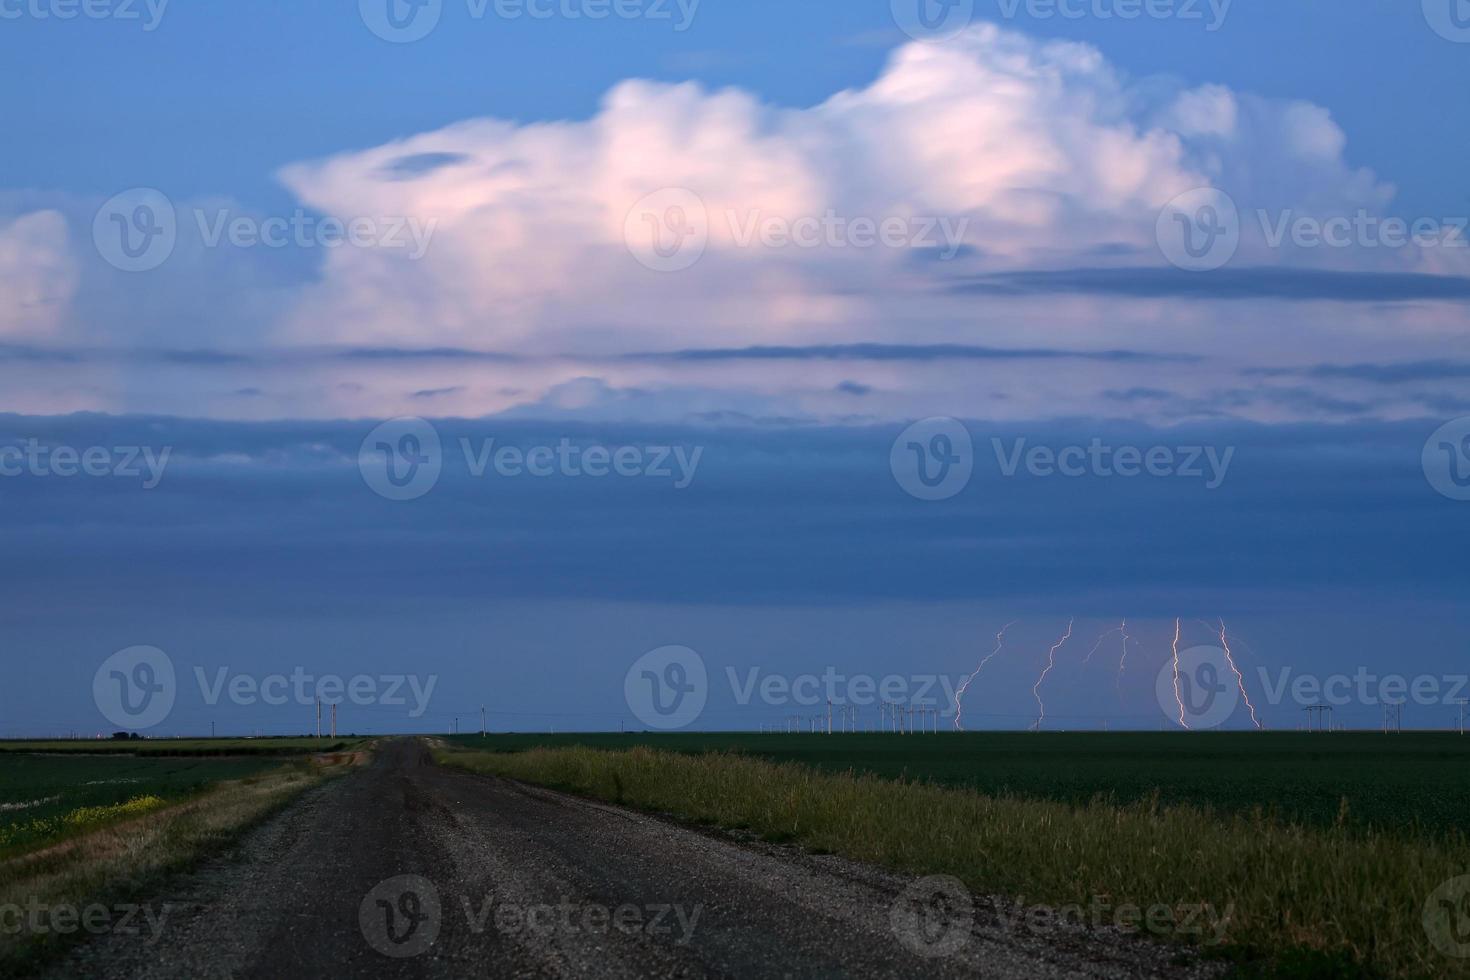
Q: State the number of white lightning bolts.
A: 5